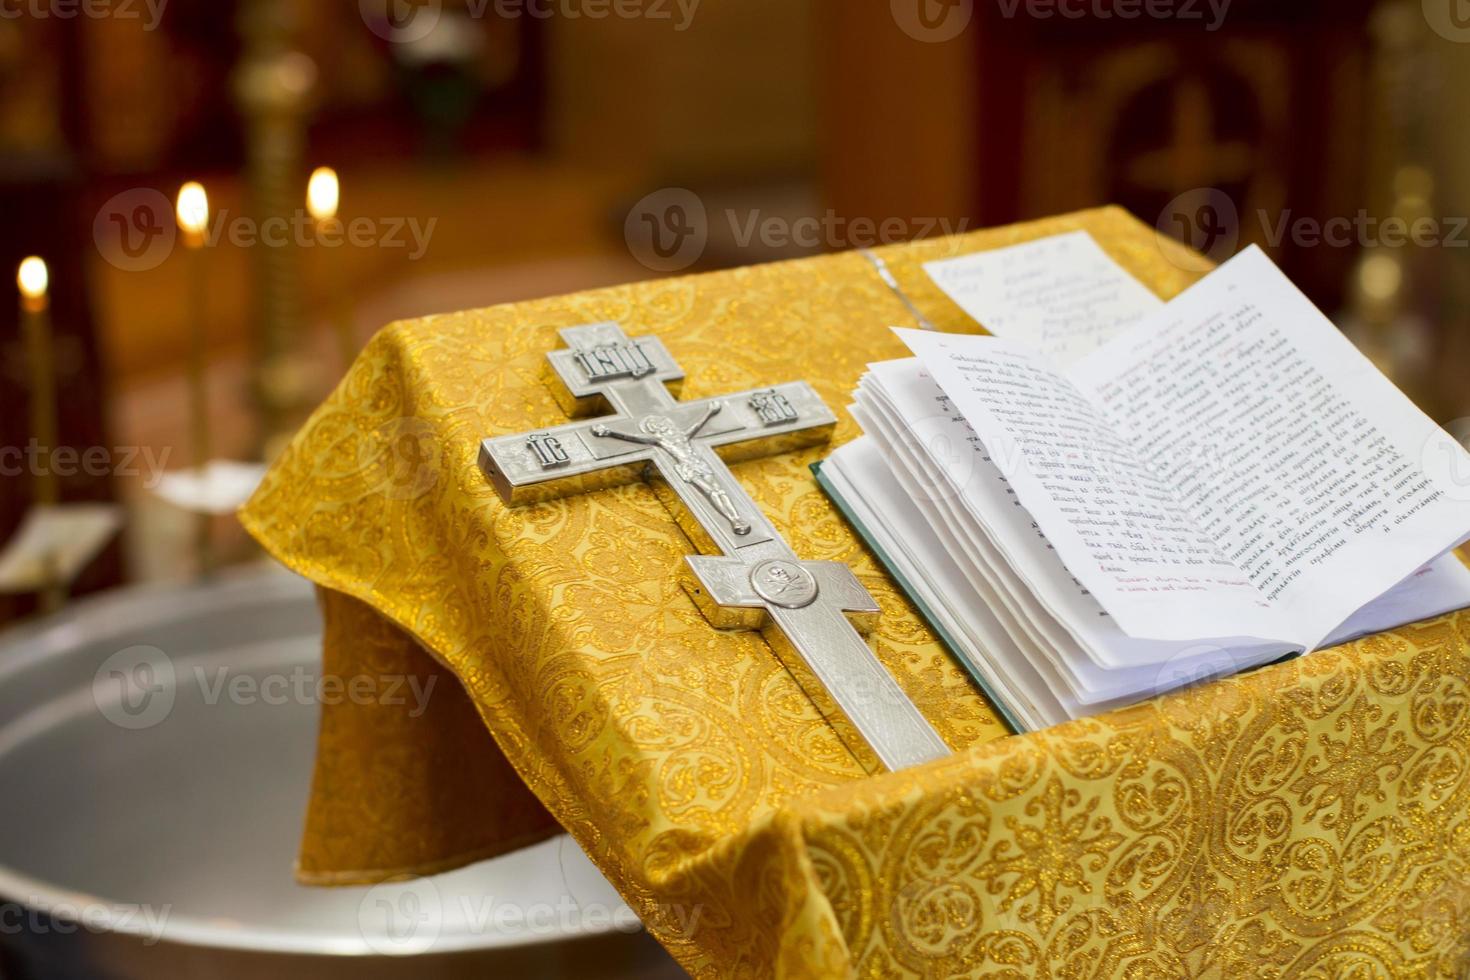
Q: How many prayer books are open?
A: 1